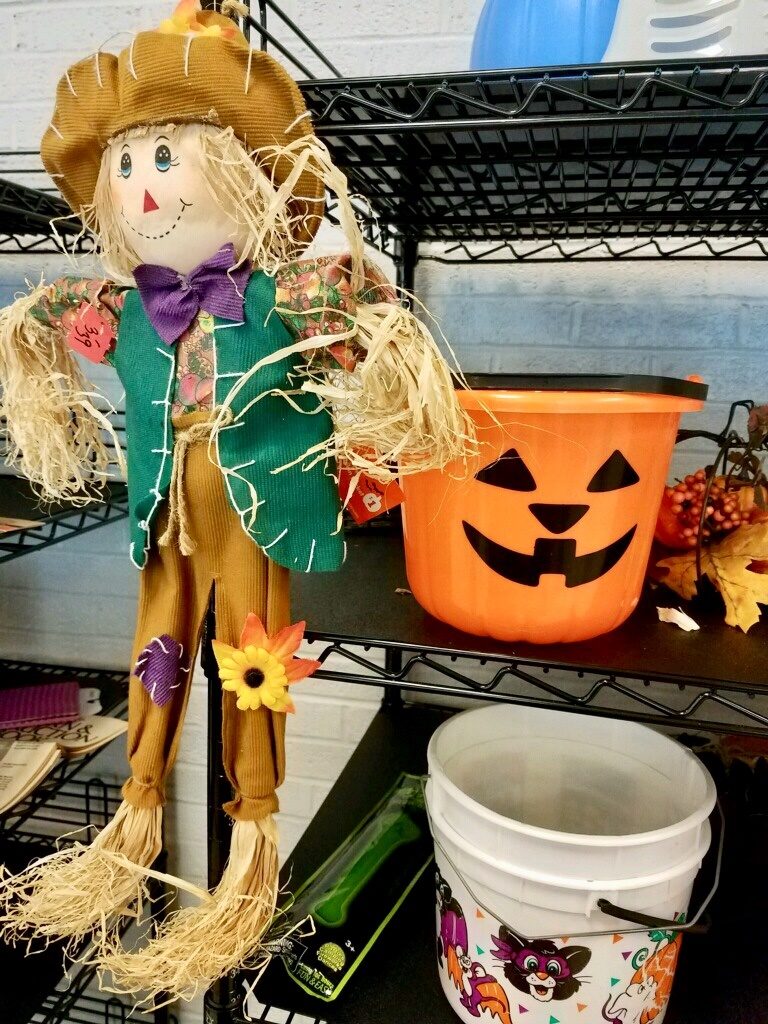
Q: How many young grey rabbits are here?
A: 0